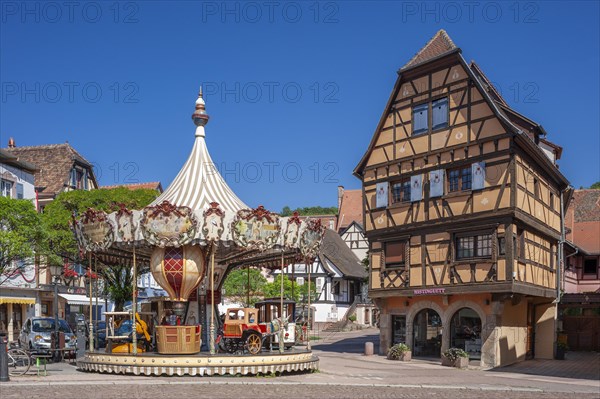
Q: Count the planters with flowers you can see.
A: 2